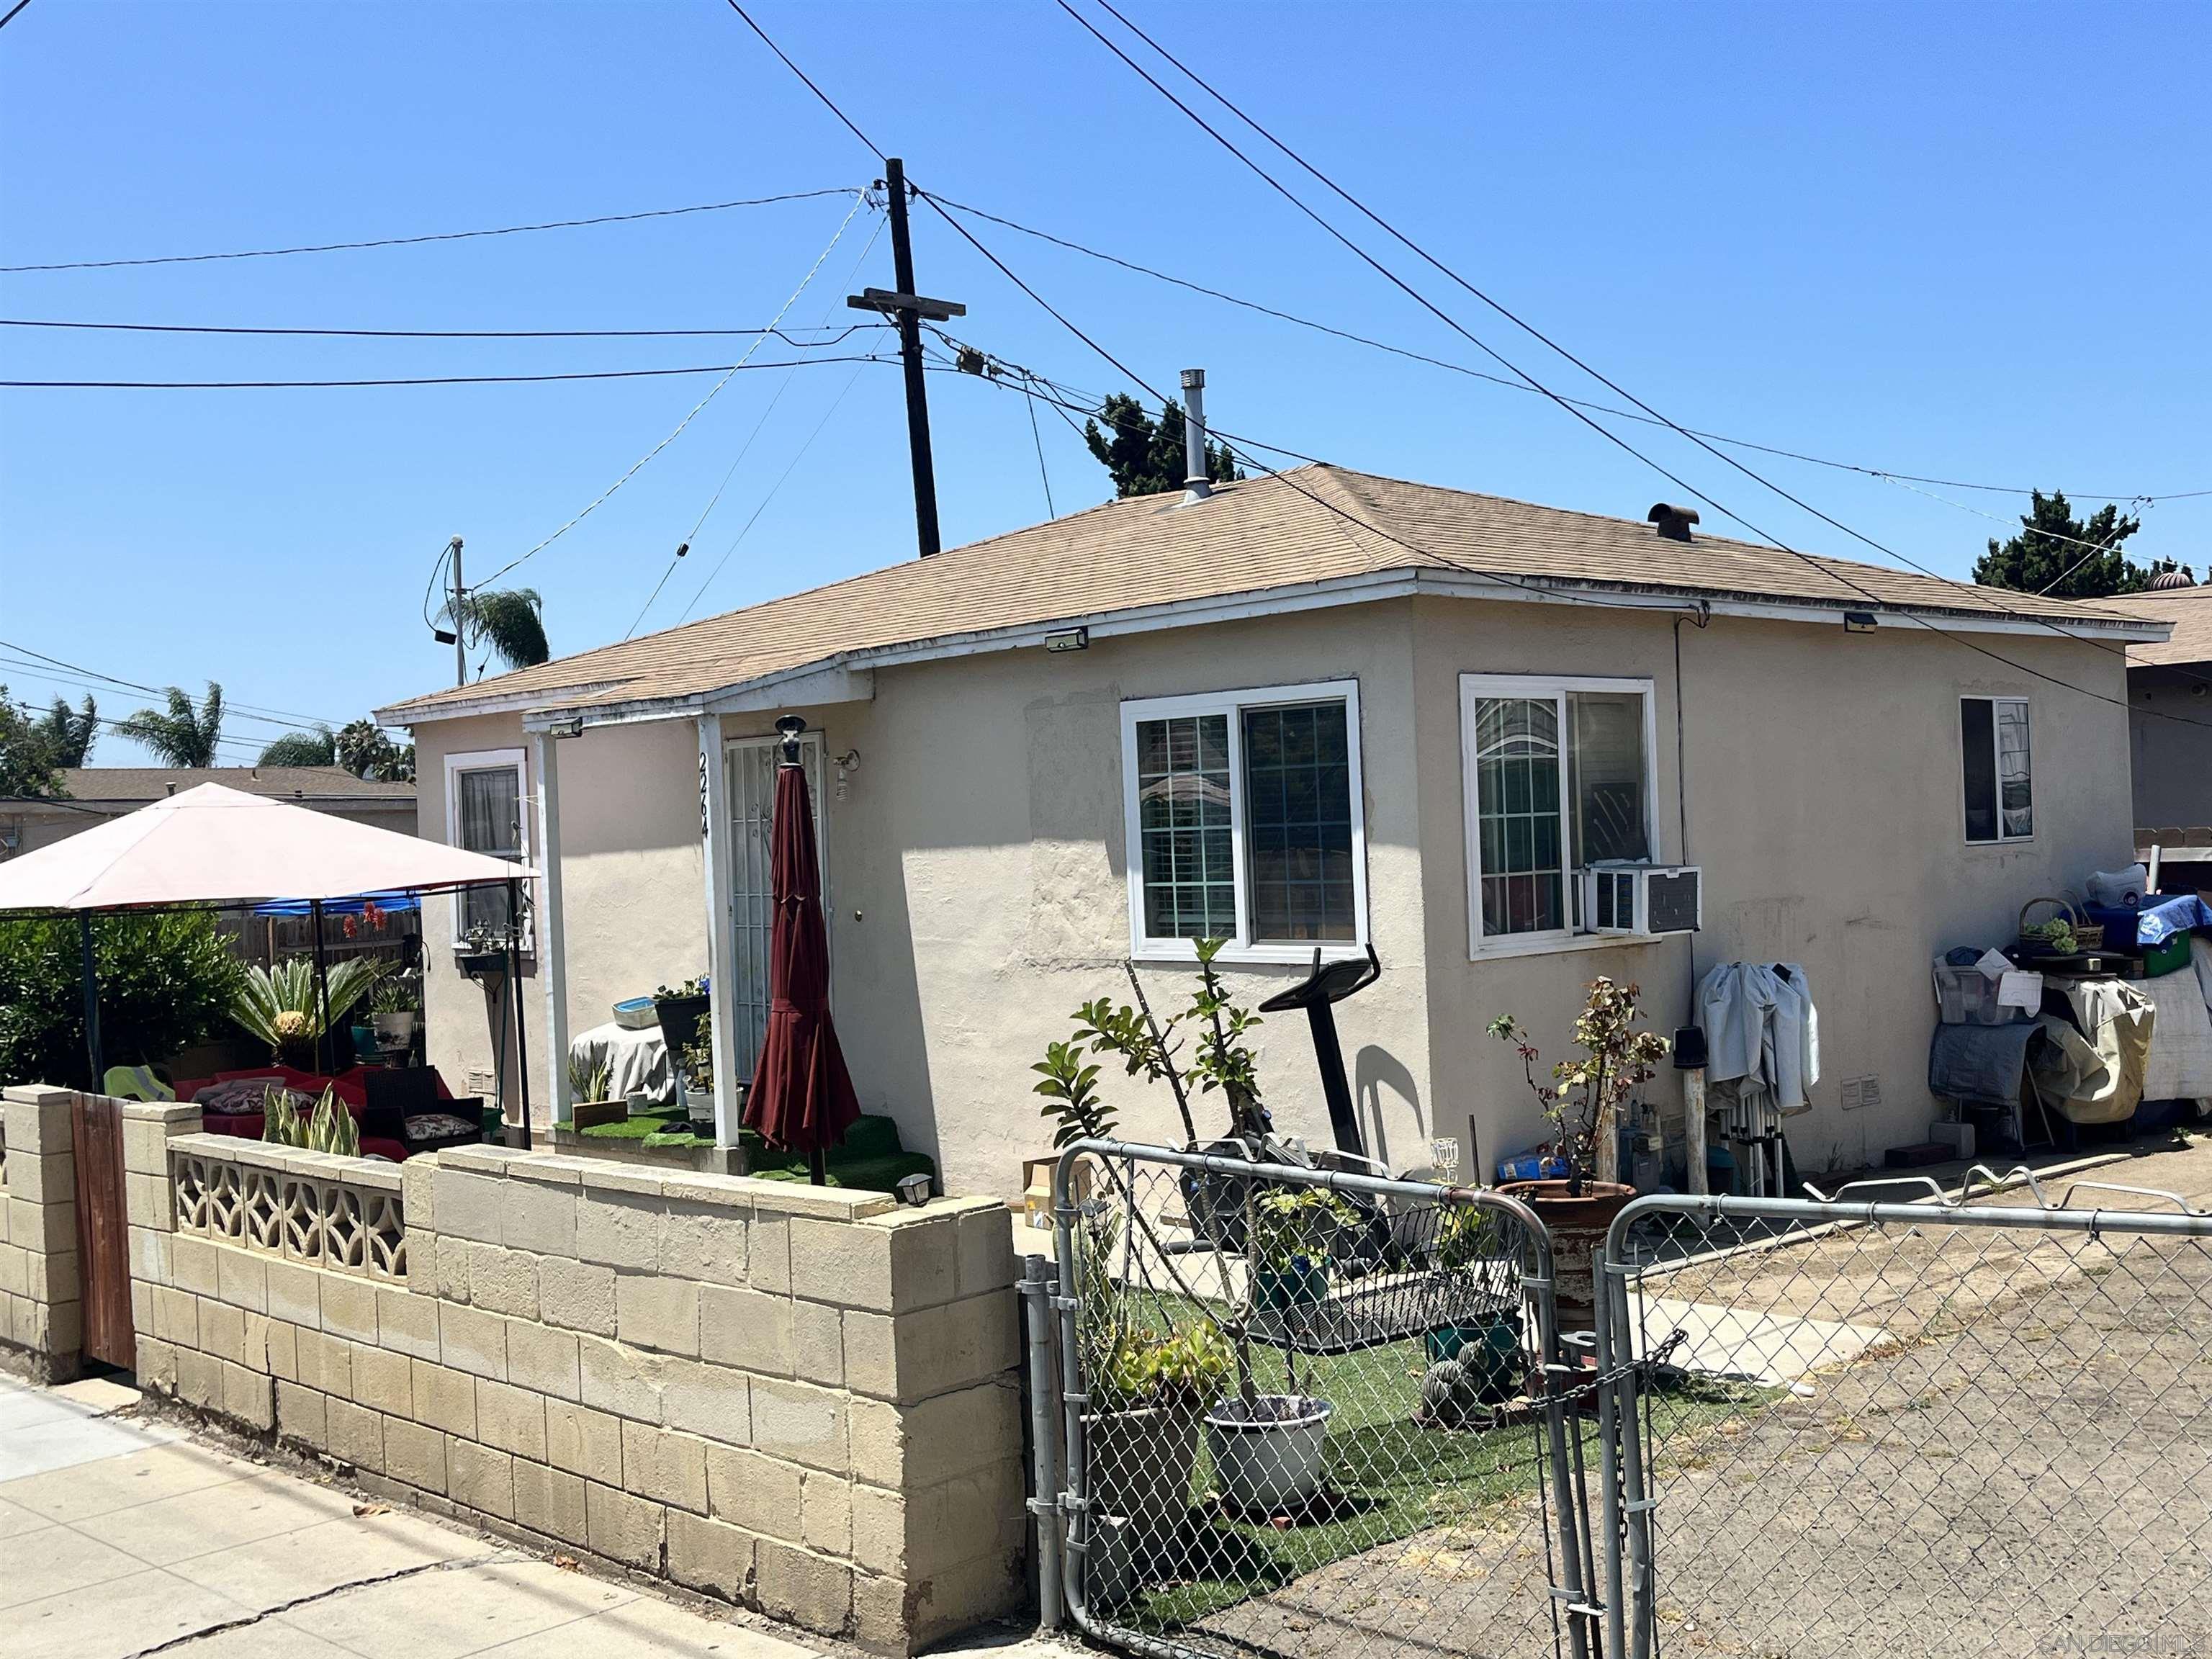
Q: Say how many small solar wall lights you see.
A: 3